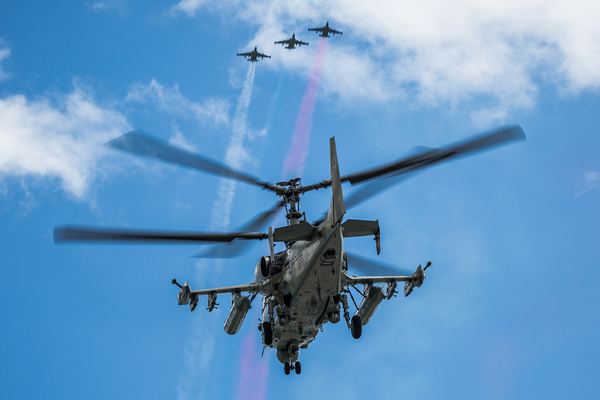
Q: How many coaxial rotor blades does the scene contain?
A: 6